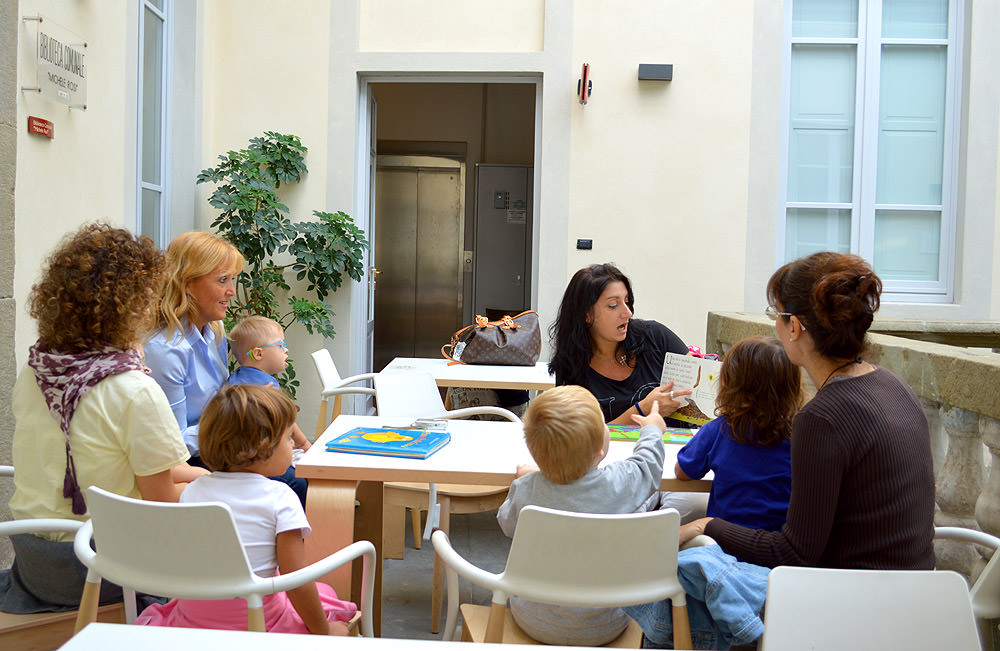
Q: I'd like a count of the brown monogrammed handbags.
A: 1